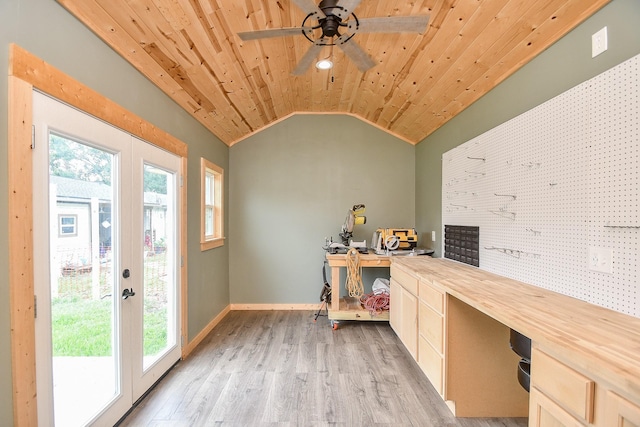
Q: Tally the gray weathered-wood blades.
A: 6